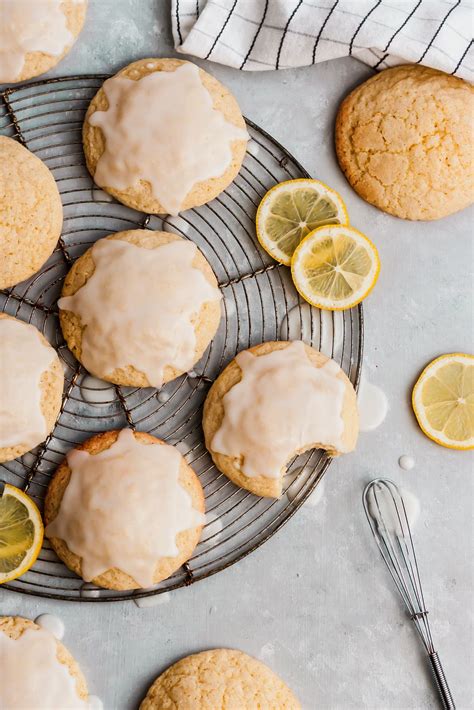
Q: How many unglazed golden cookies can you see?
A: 3